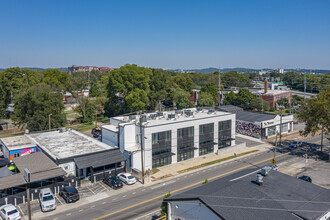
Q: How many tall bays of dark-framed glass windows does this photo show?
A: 4